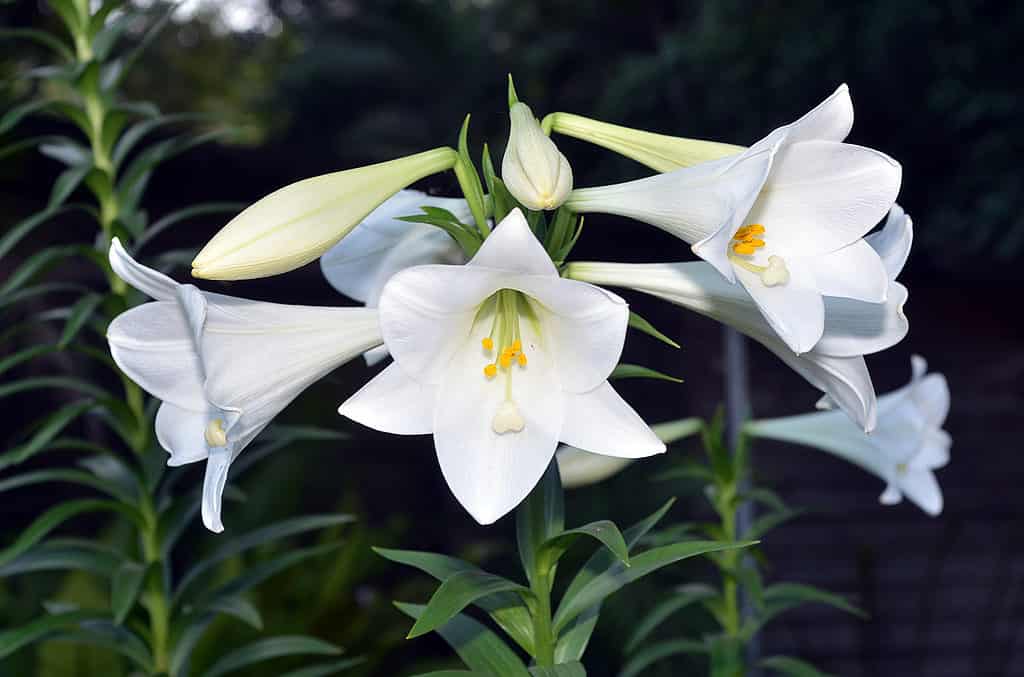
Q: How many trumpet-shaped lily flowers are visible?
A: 6